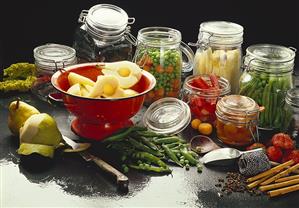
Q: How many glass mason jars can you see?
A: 8